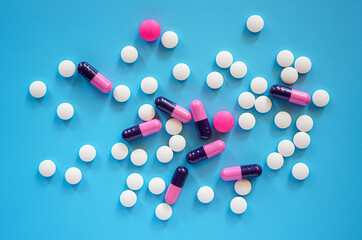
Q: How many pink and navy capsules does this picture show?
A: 8